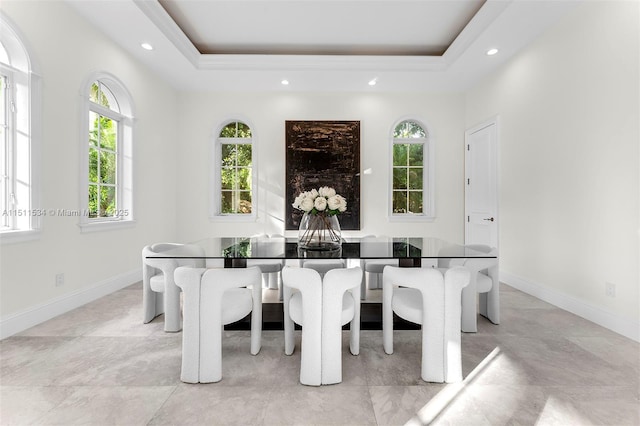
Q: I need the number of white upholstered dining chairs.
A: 8